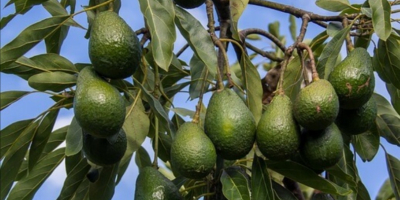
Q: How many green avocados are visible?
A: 12